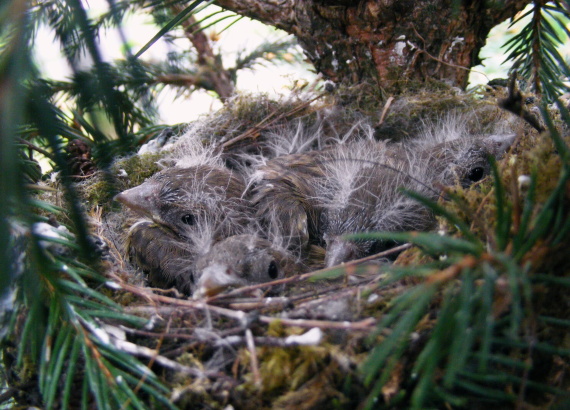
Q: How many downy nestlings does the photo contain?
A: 4